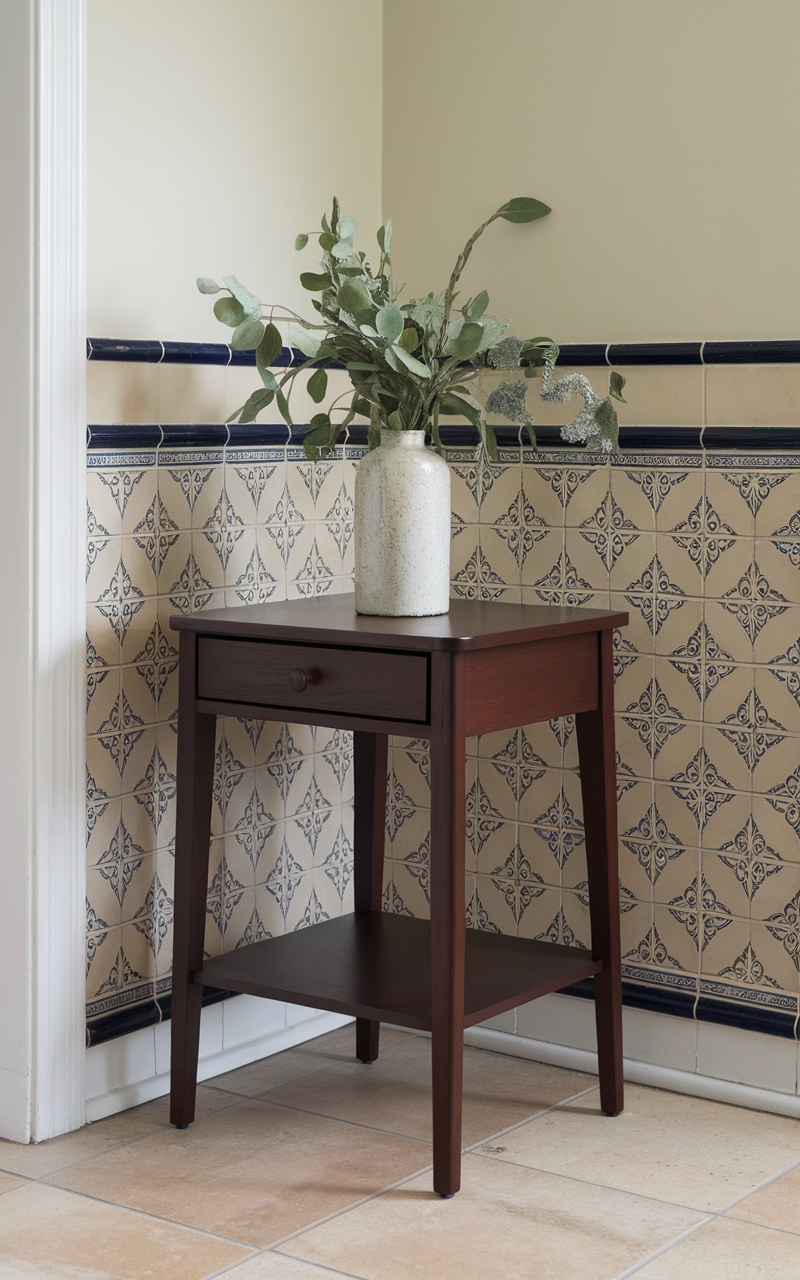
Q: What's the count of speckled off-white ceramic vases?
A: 1